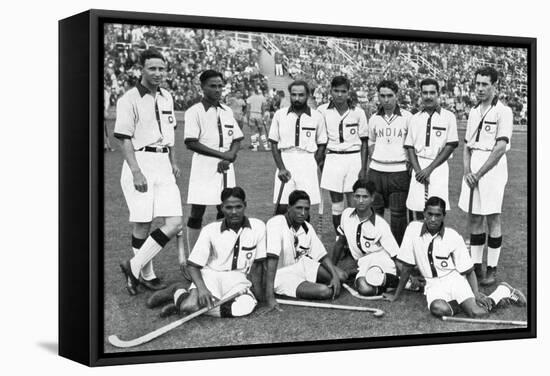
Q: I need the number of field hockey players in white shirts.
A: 11